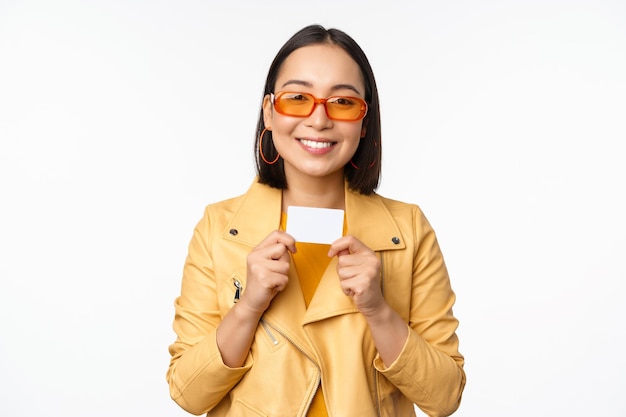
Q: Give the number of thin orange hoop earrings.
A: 2